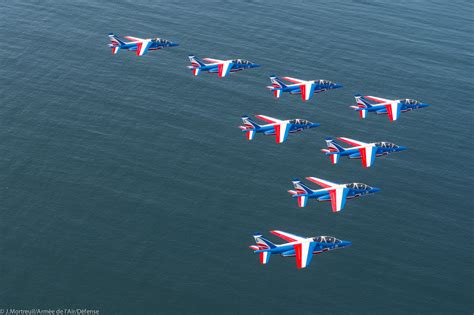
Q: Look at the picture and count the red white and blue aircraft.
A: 8